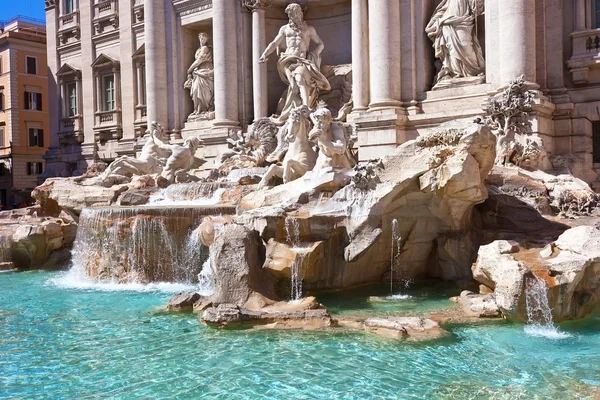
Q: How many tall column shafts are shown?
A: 6